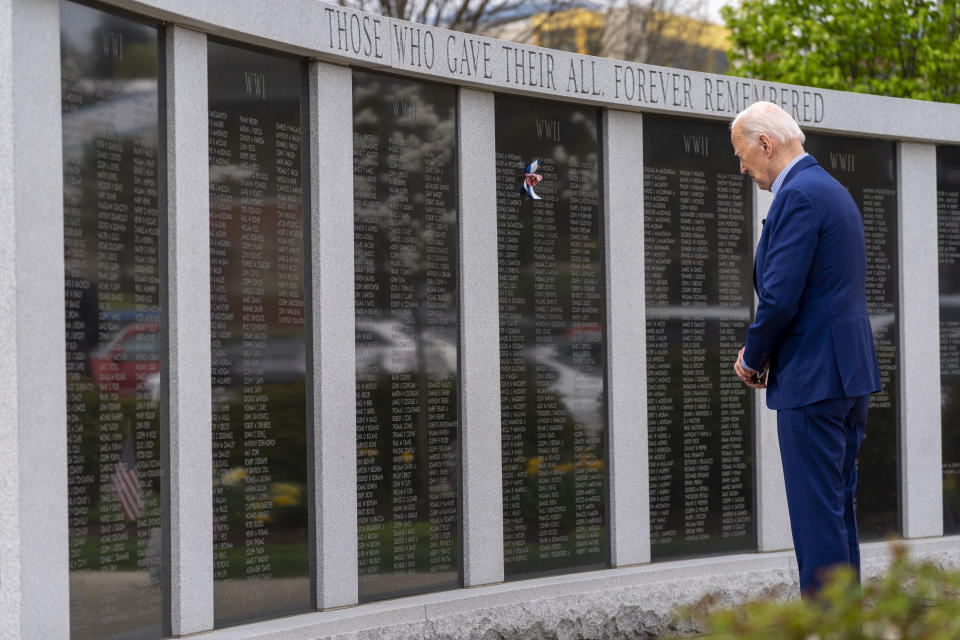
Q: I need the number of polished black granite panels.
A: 7